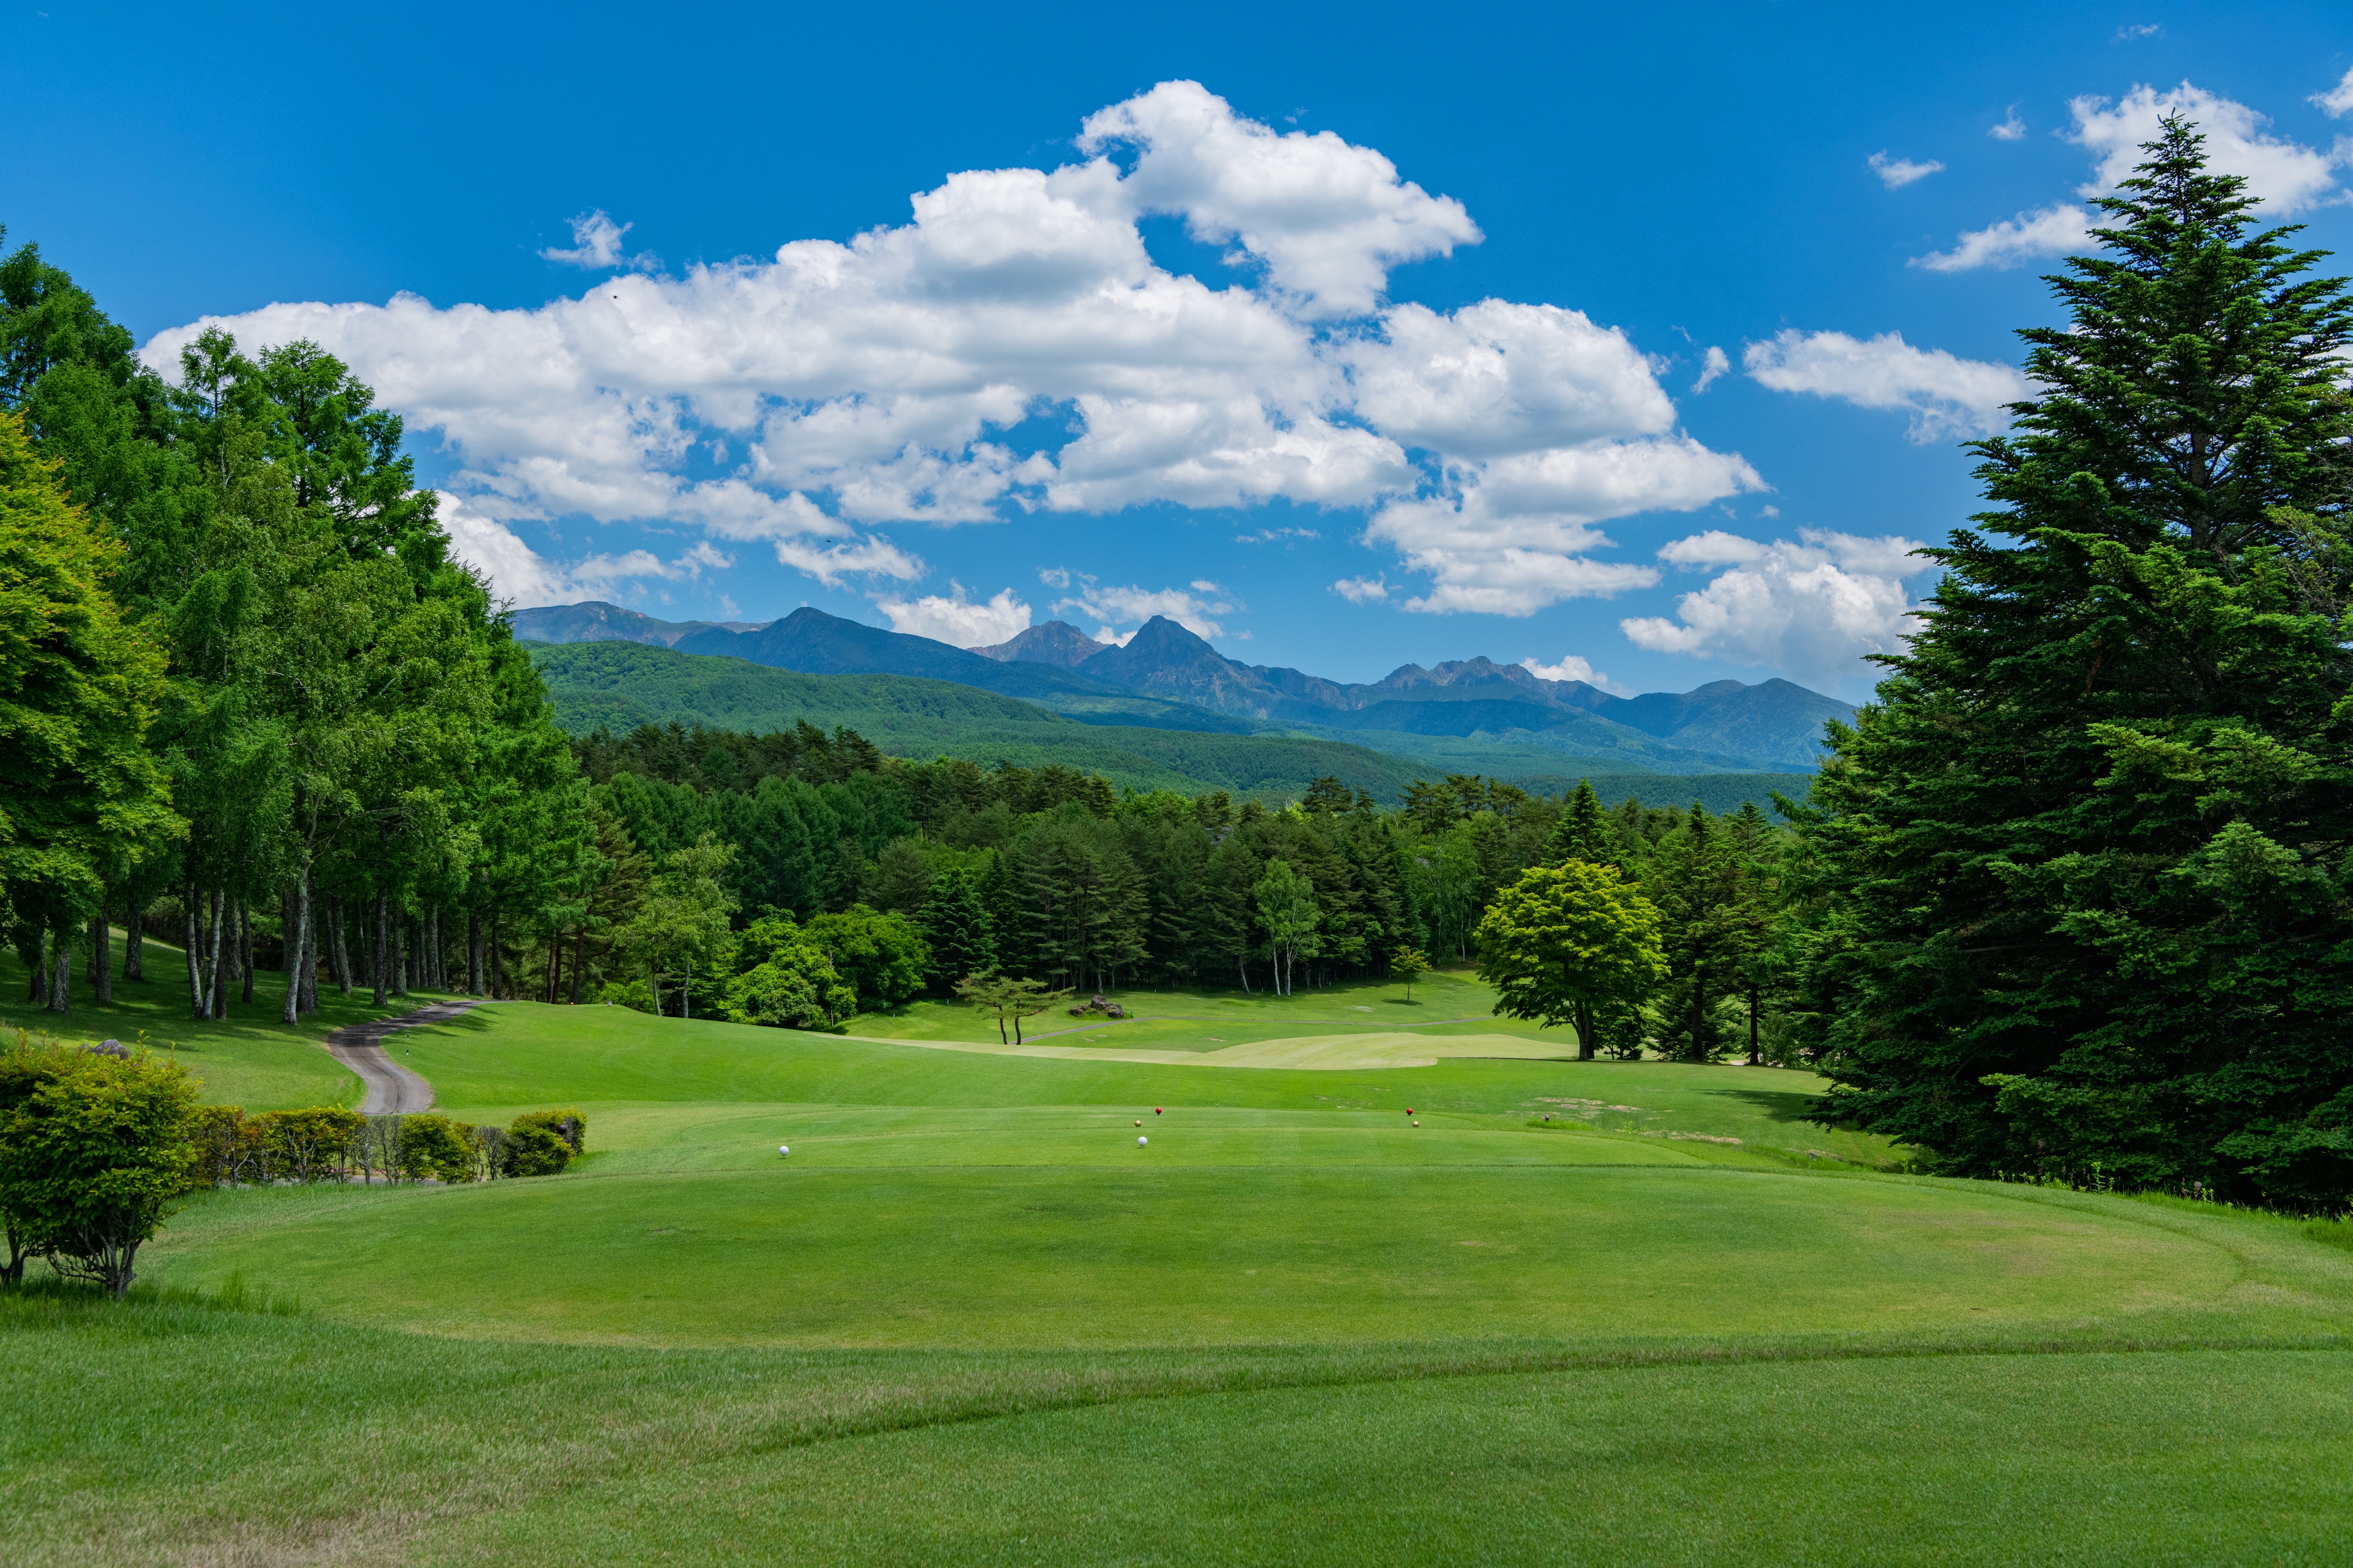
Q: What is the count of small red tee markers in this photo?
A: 2